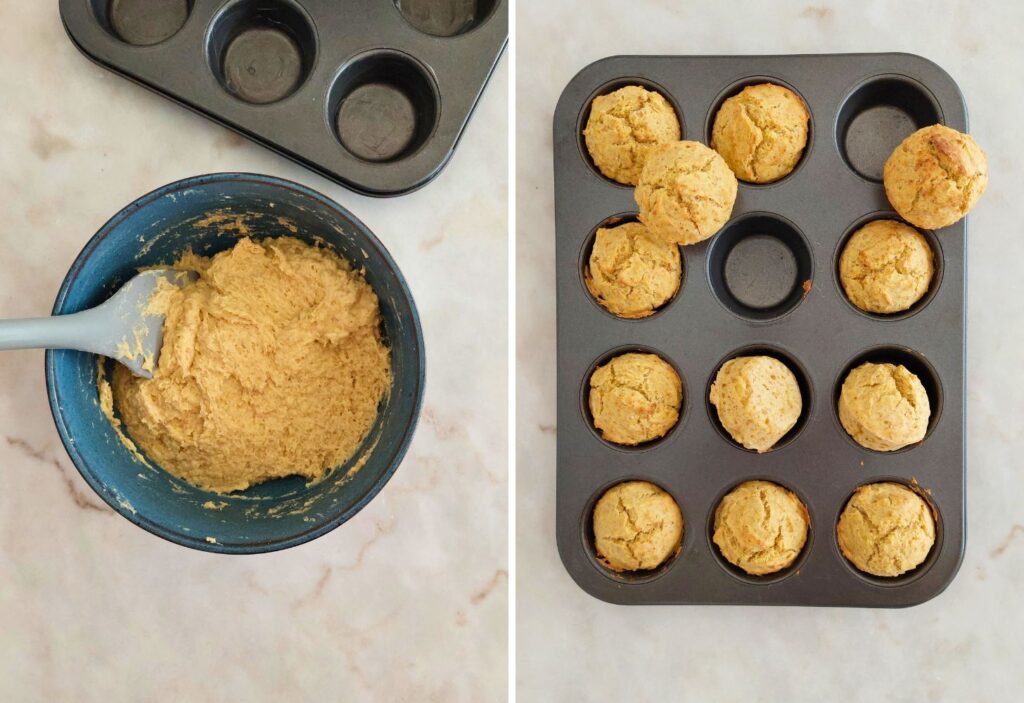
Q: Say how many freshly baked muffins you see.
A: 12